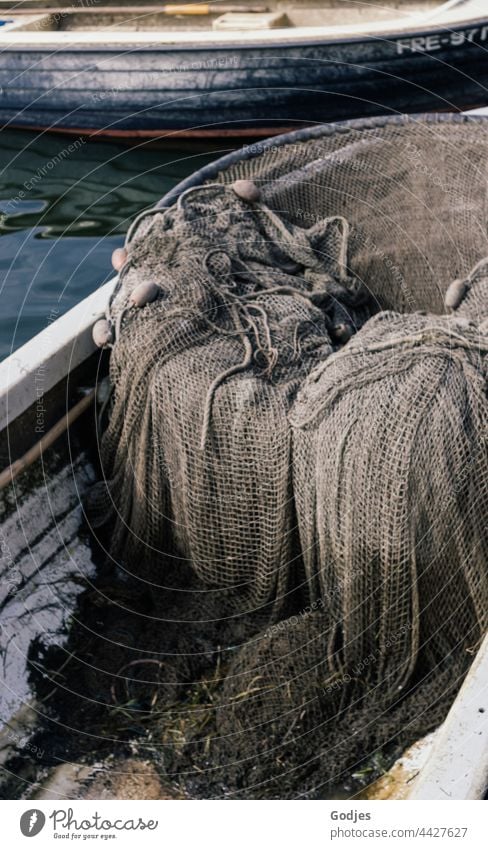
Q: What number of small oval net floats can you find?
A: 6